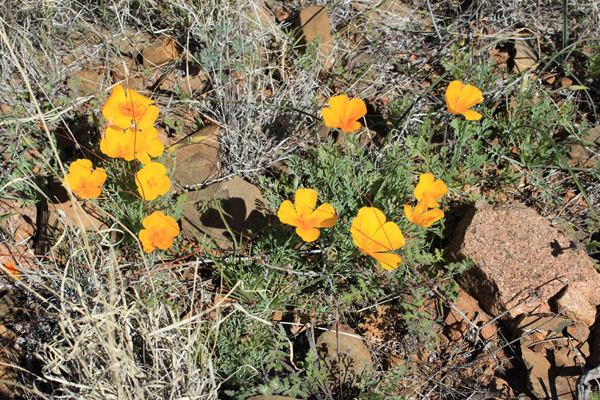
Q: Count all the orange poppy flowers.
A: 12